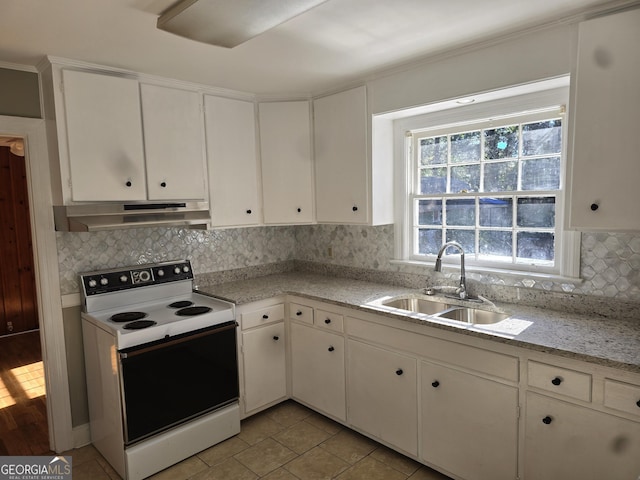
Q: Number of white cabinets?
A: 11